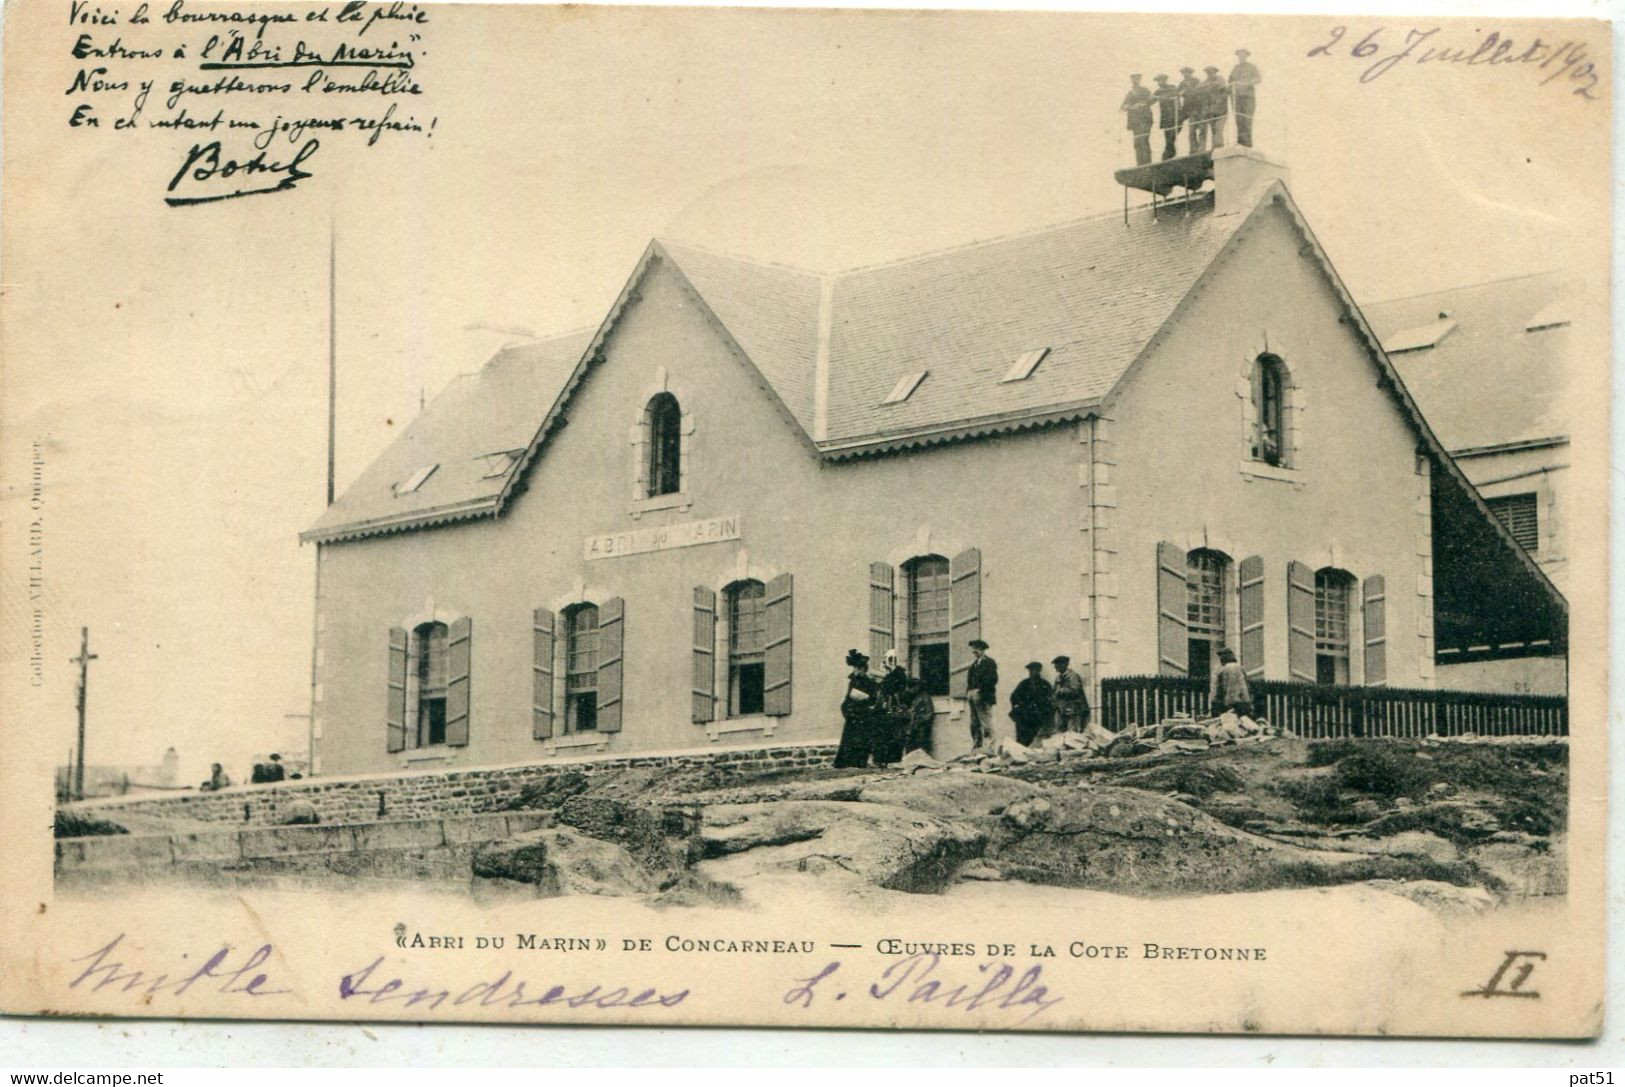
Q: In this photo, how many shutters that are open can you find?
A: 12